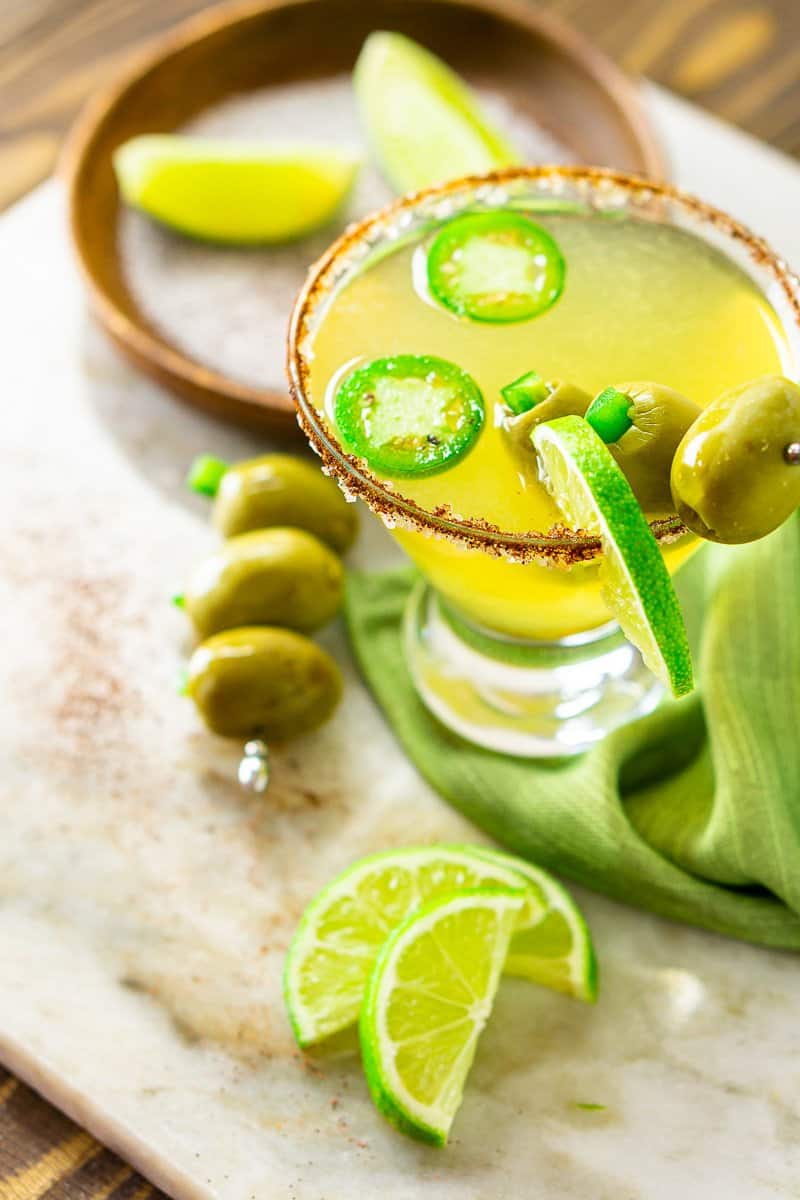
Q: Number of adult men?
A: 0